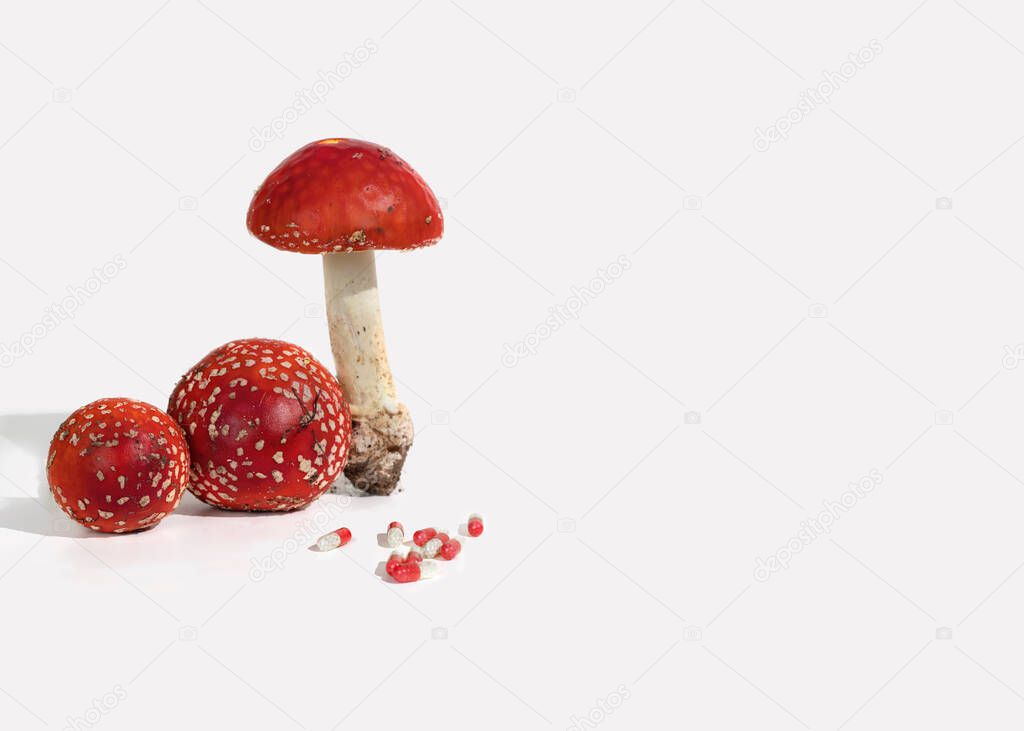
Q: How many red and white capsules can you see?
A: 9